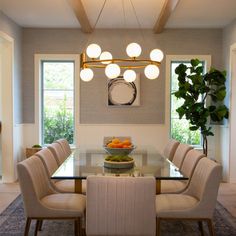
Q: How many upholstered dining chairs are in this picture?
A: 10